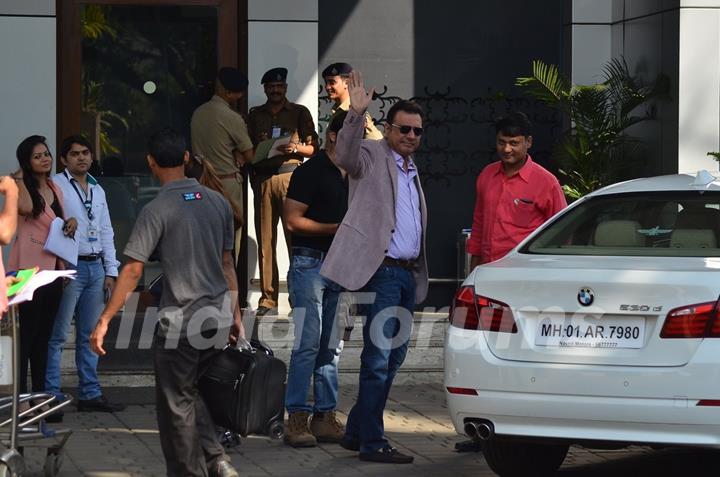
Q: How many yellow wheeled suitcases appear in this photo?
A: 0